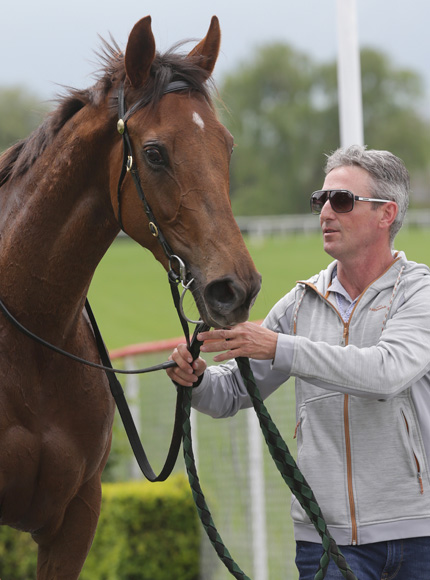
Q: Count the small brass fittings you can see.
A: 3